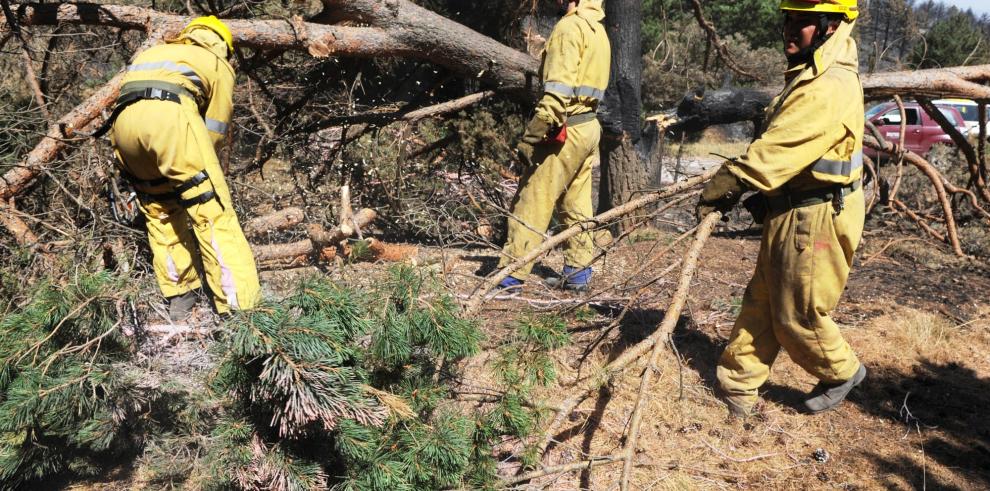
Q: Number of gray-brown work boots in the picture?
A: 3